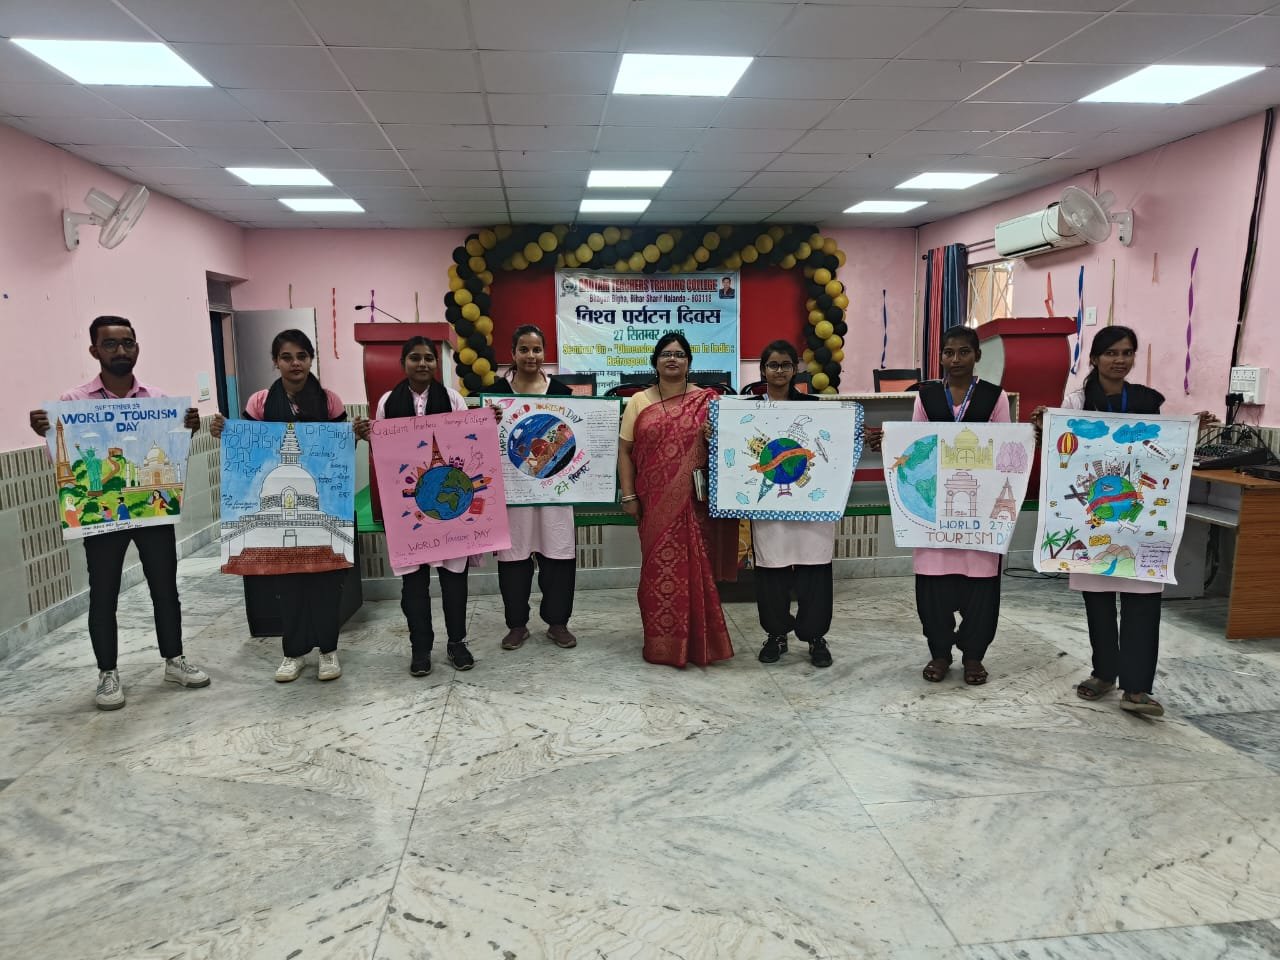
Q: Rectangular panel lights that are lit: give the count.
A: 9